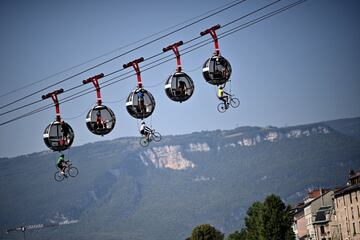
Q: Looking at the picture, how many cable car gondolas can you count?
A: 5